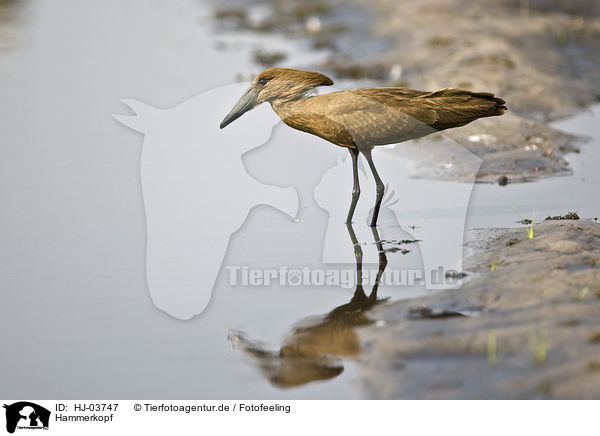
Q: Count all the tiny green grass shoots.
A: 5